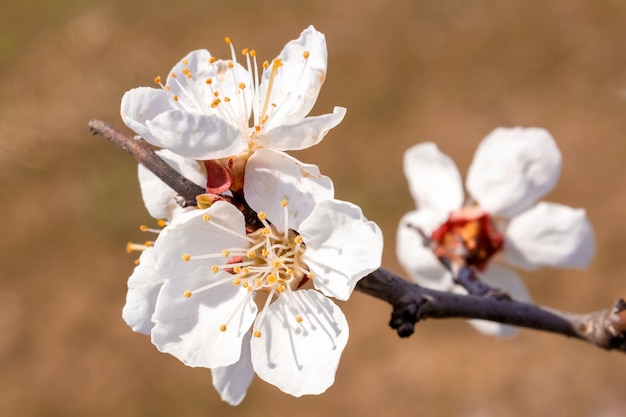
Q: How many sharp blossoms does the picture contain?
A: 2